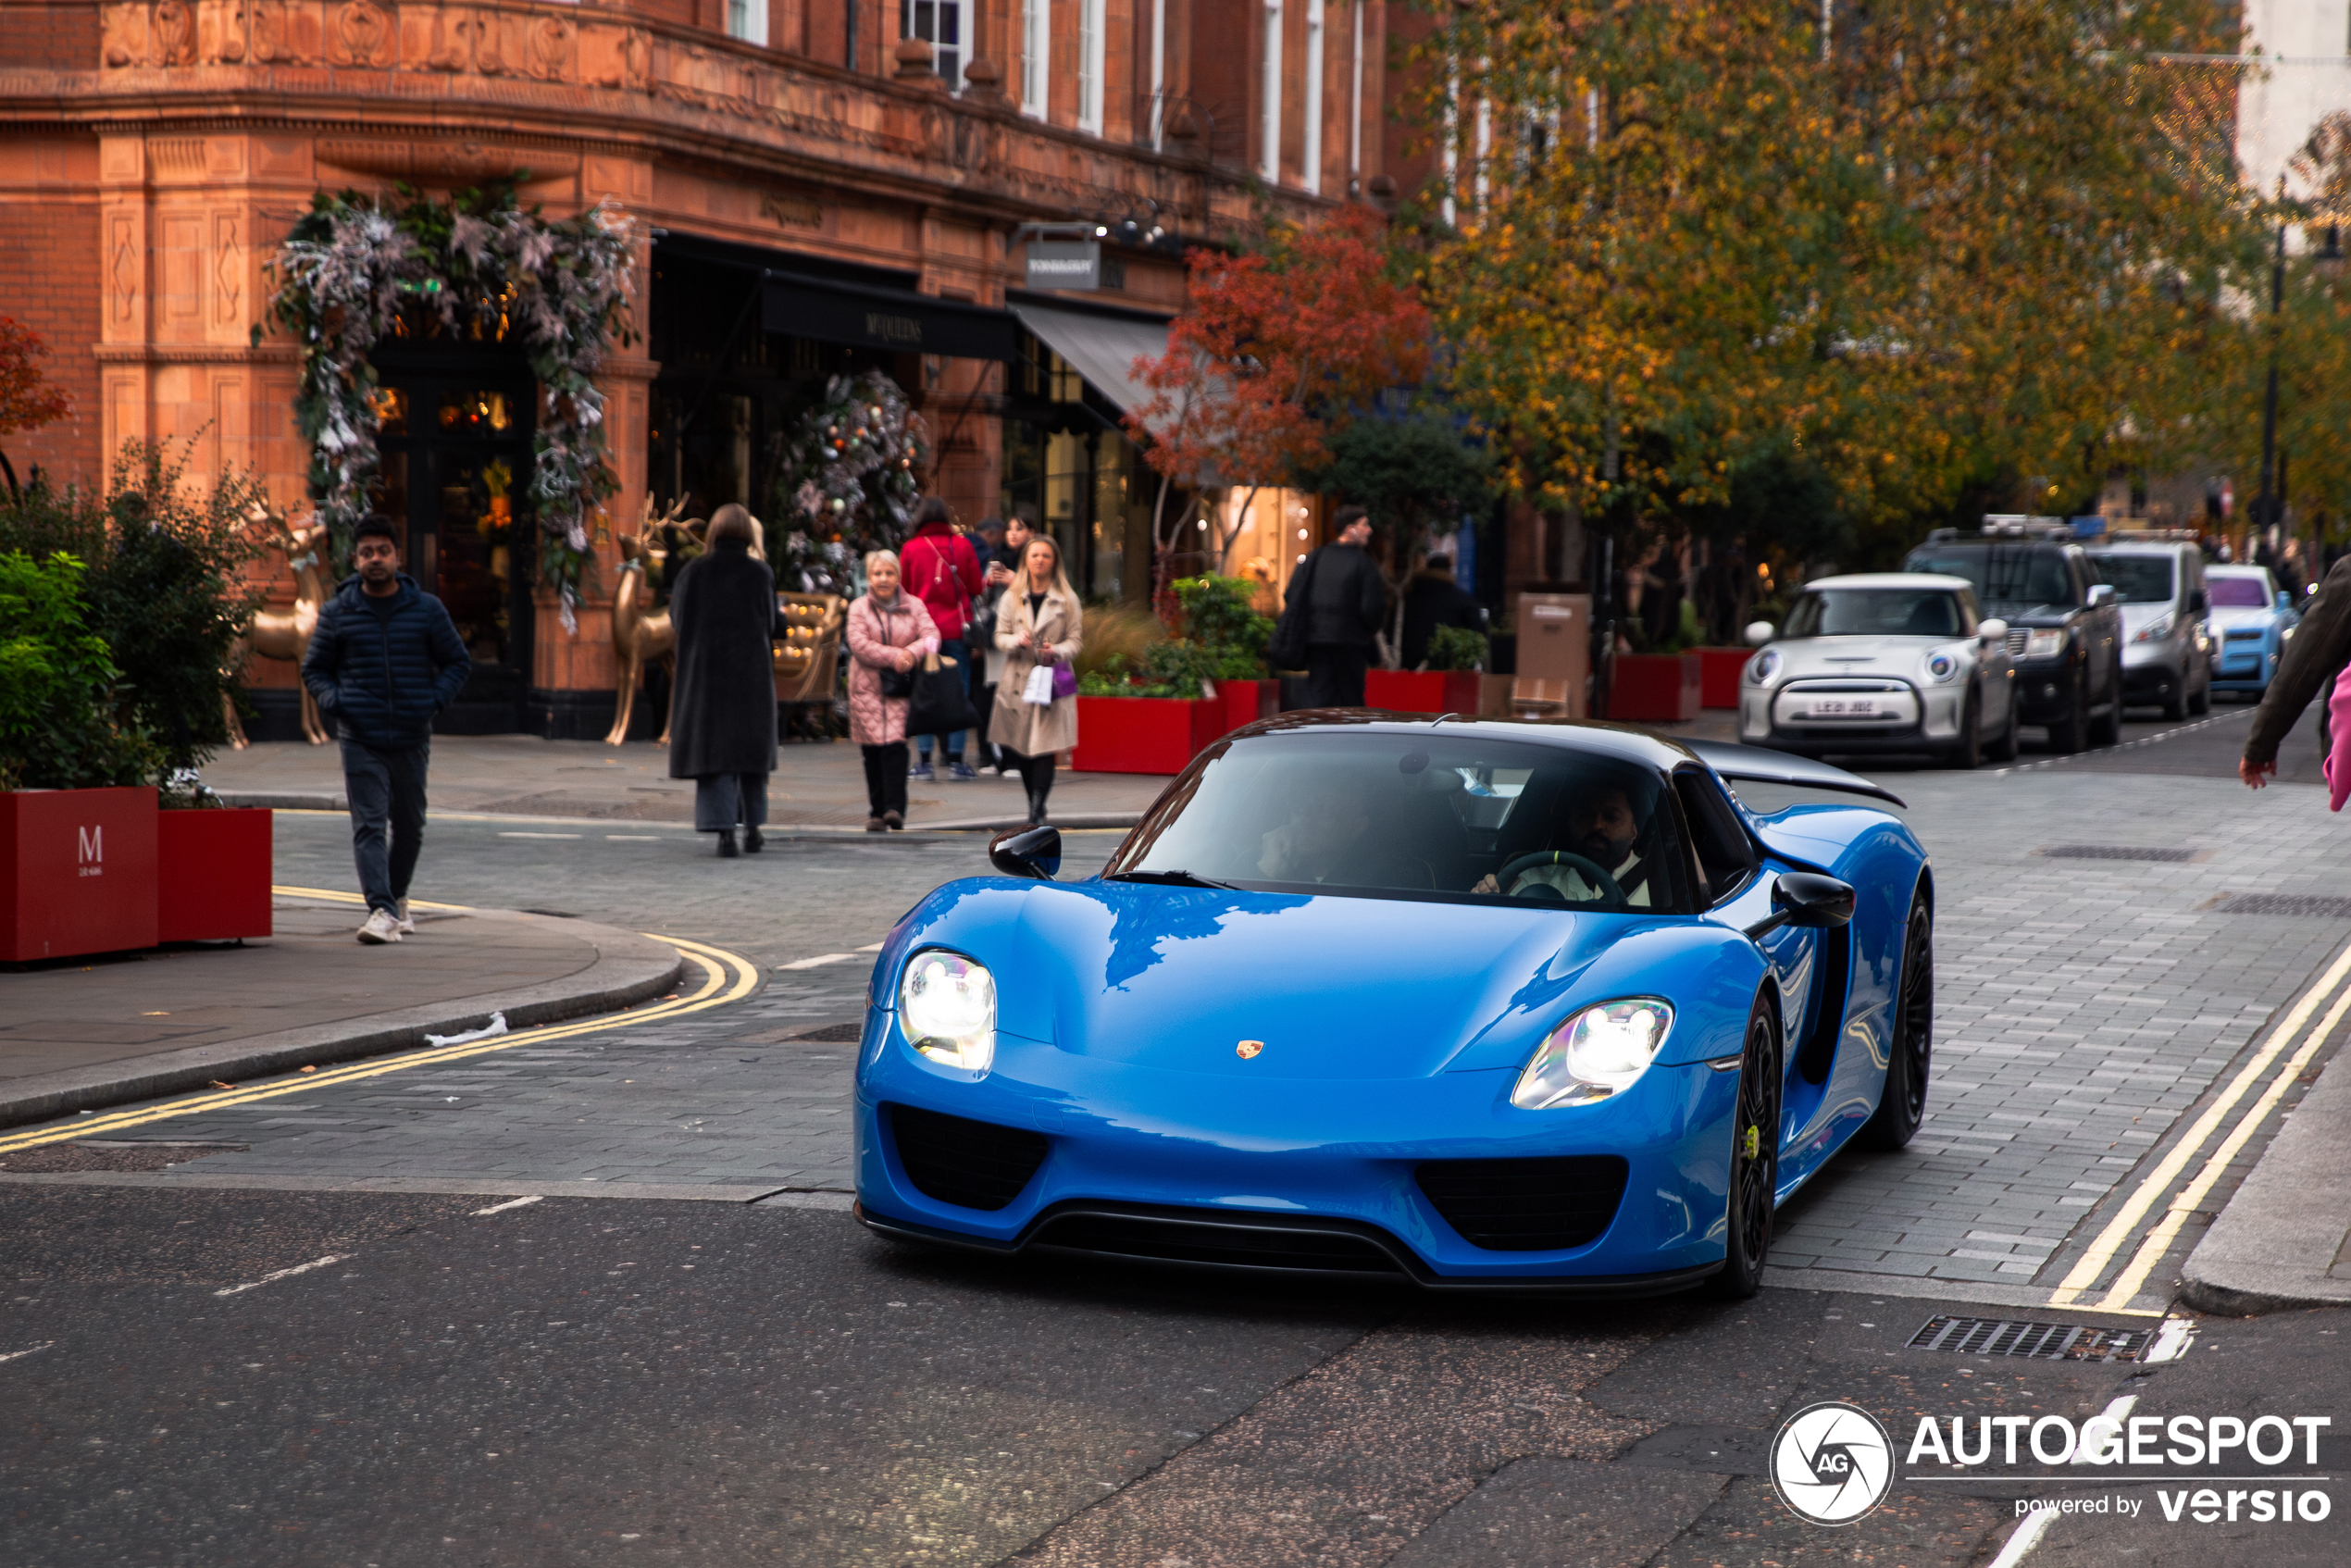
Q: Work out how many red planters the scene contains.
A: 7